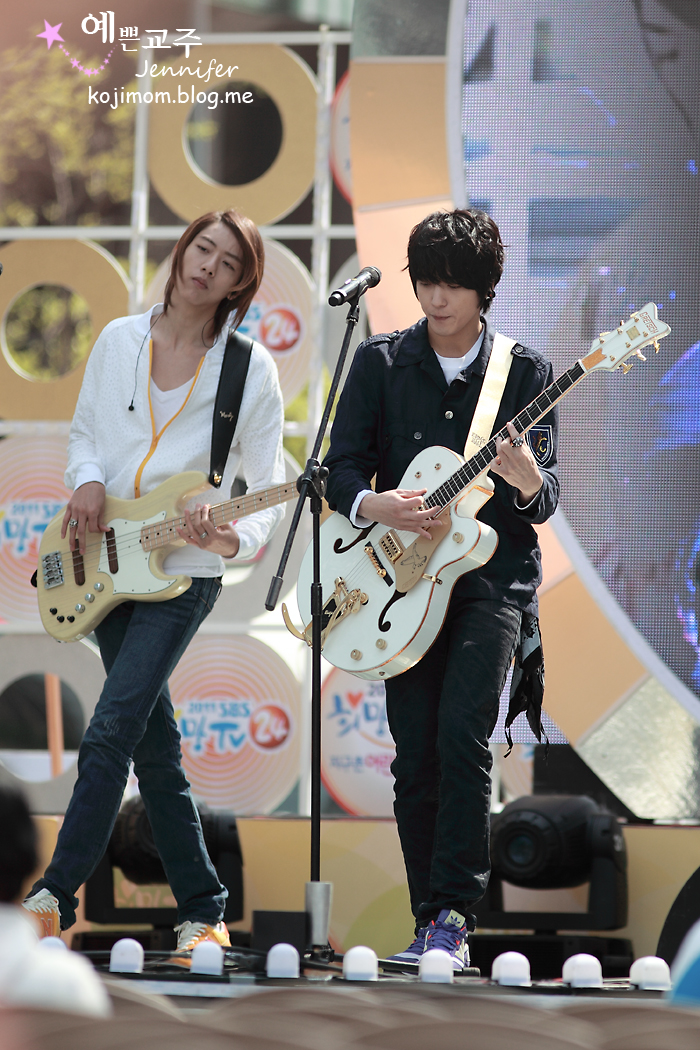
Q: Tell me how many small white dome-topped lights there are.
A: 9